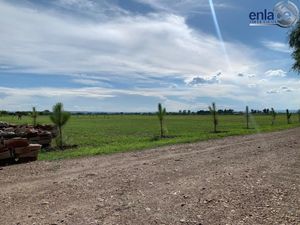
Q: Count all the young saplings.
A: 7